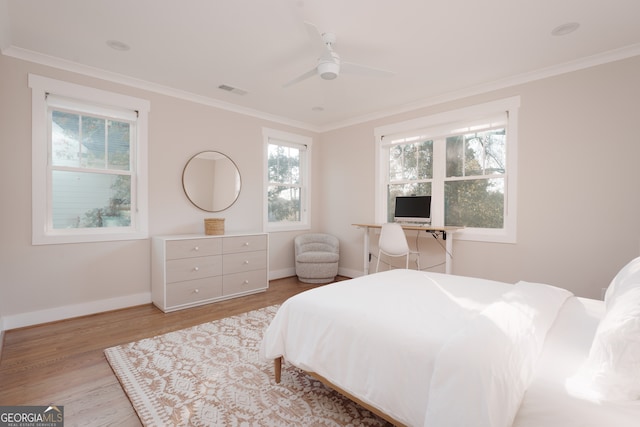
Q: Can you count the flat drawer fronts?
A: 6